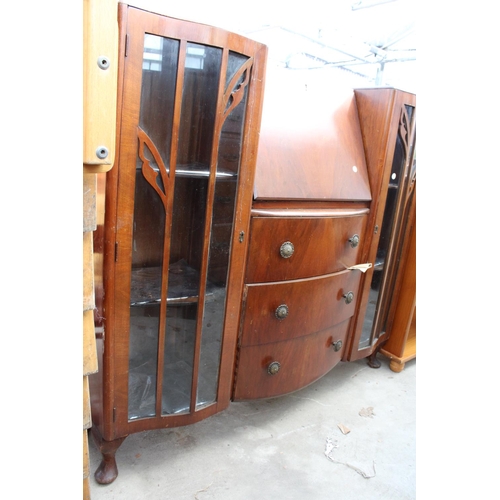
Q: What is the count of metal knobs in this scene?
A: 6